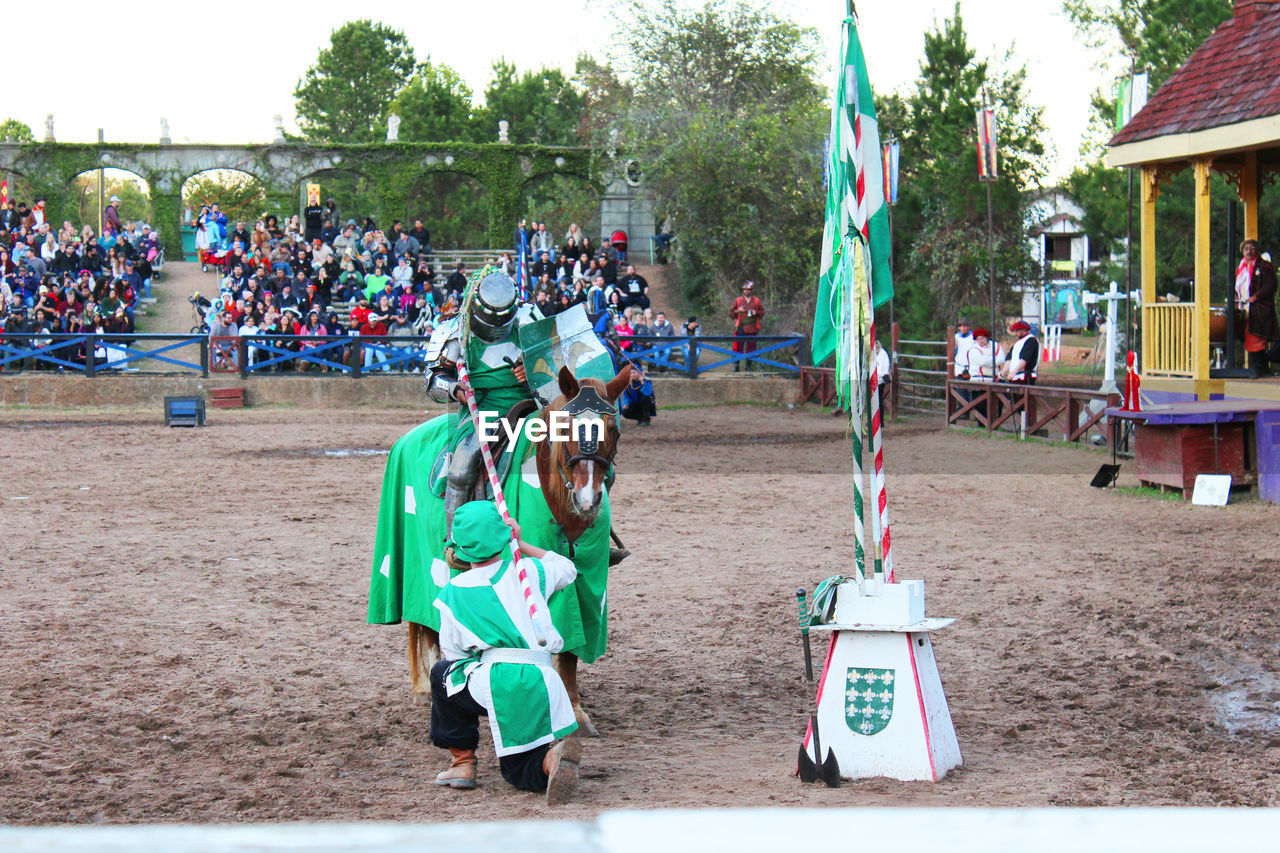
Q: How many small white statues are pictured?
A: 5